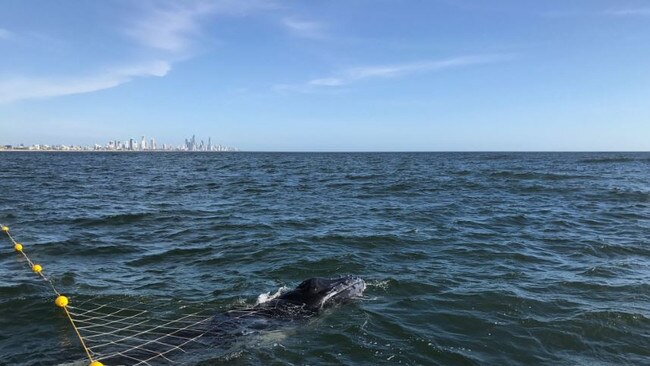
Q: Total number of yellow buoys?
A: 5